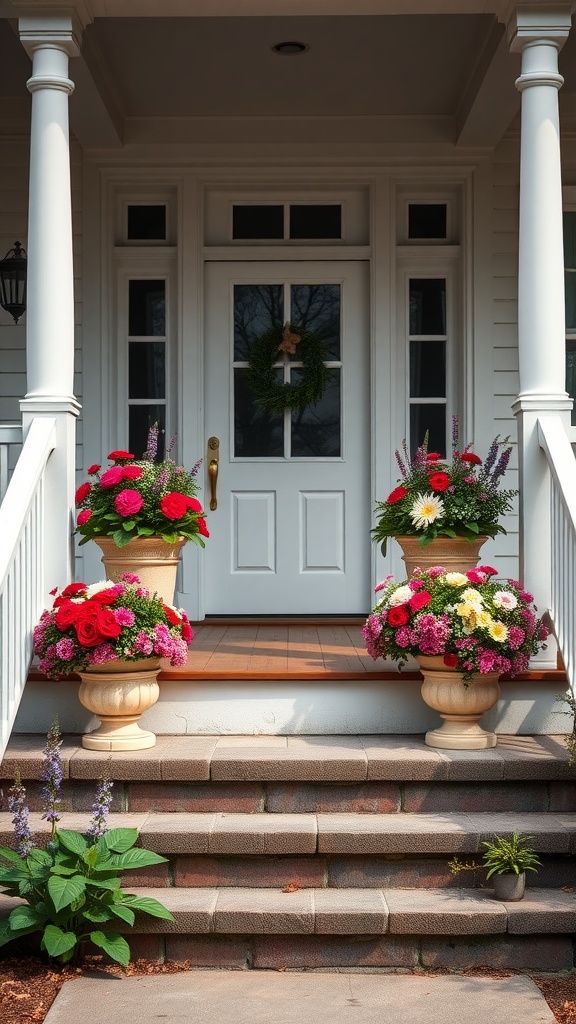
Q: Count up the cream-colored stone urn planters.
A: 4